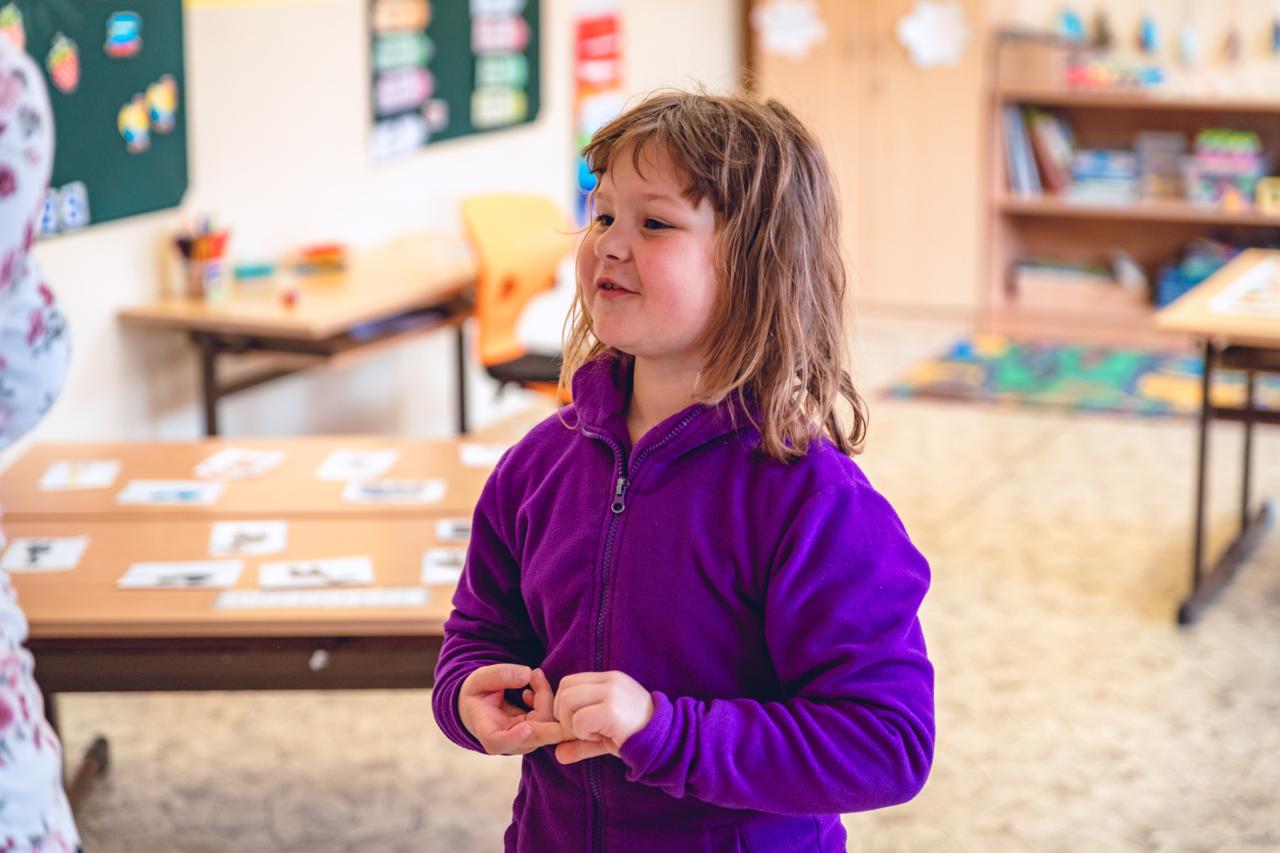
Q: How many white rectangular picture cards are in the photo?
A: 12